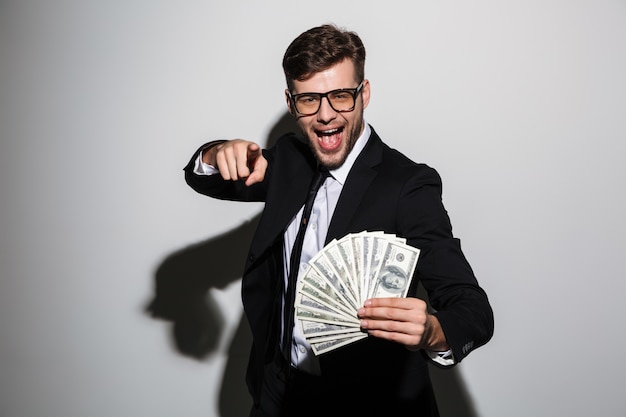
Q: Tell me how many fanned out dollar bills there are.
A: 14